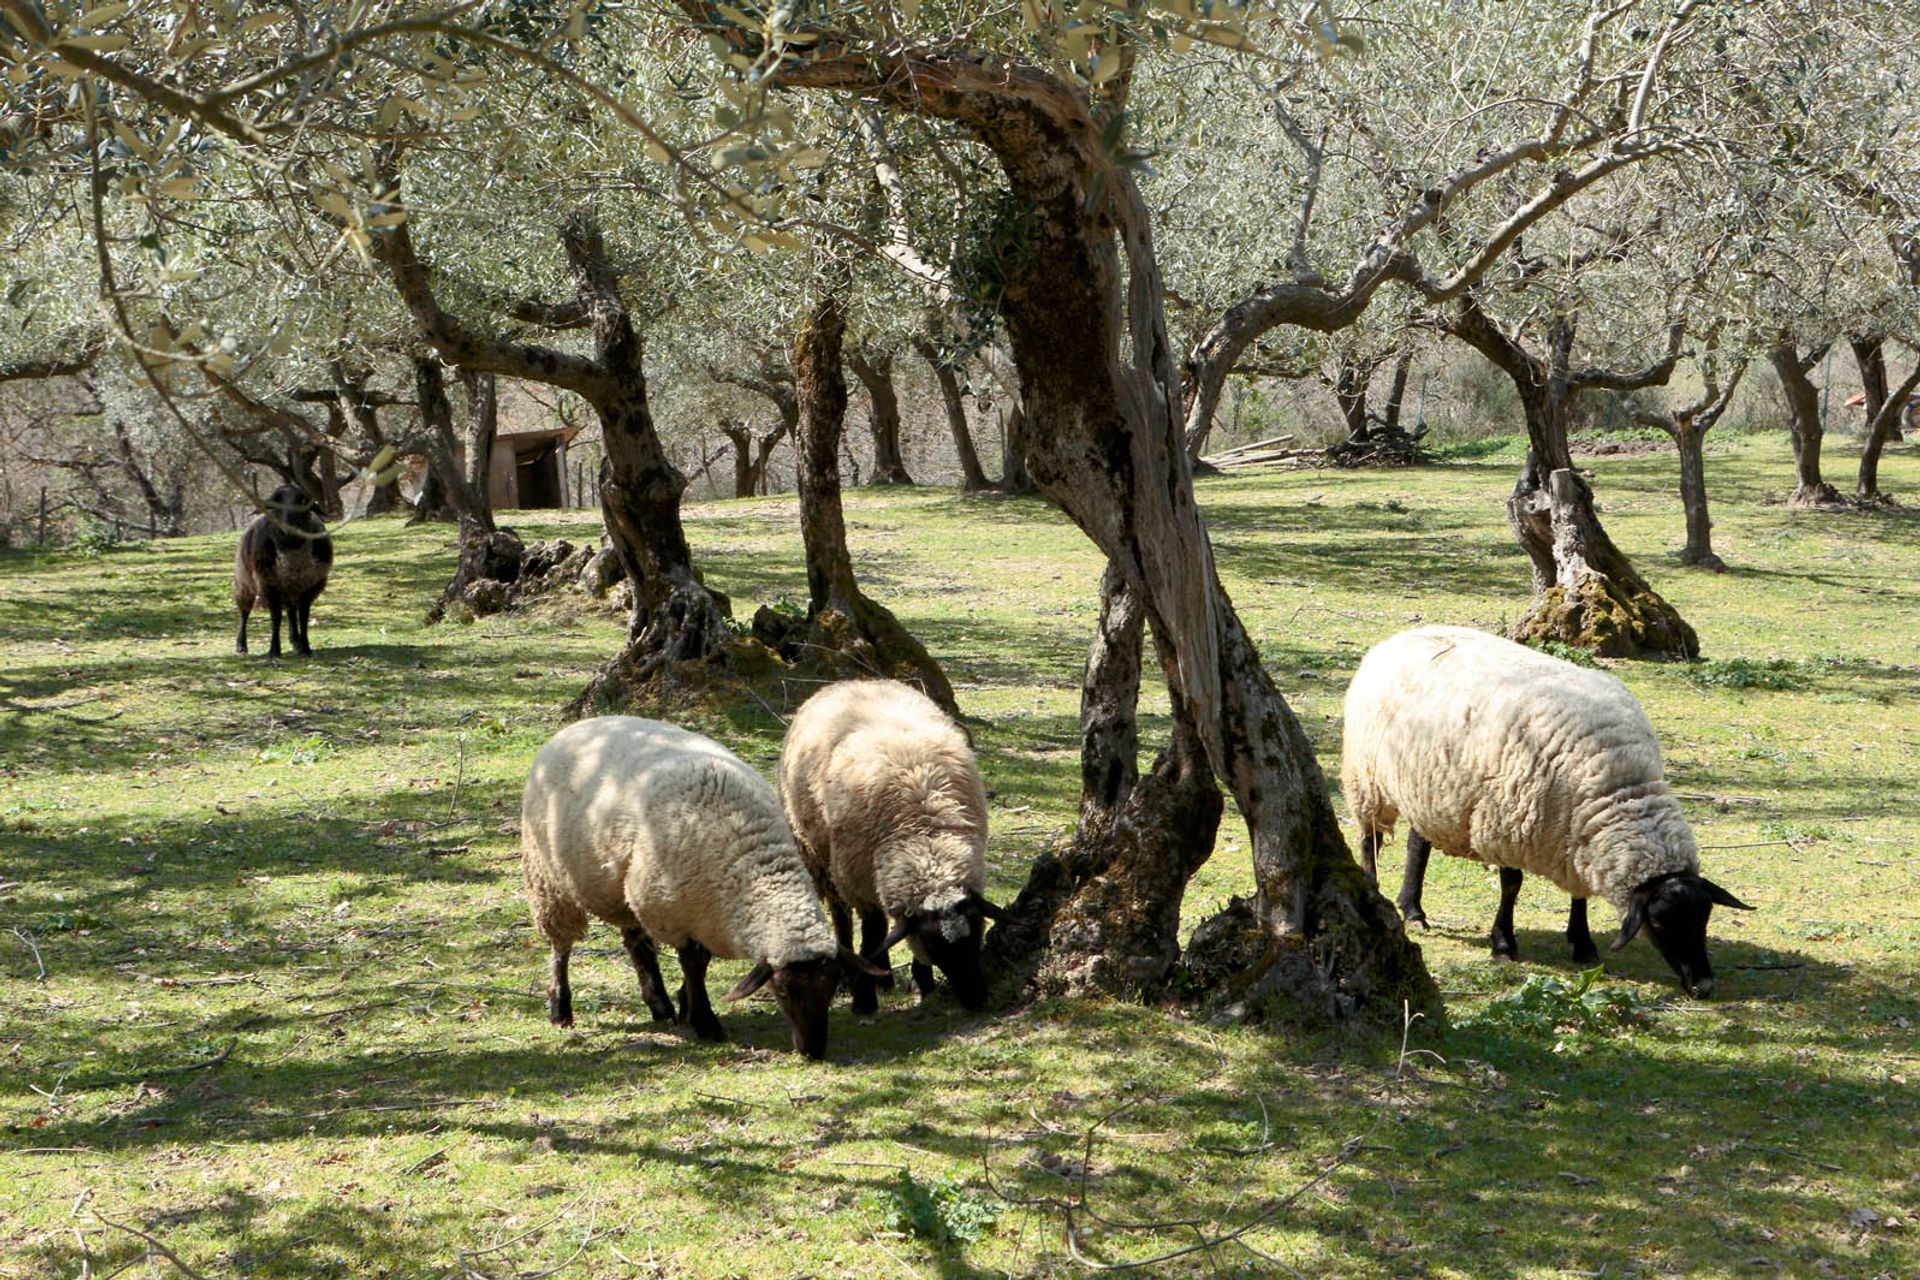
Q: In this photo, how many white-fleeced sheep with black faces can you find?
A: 3